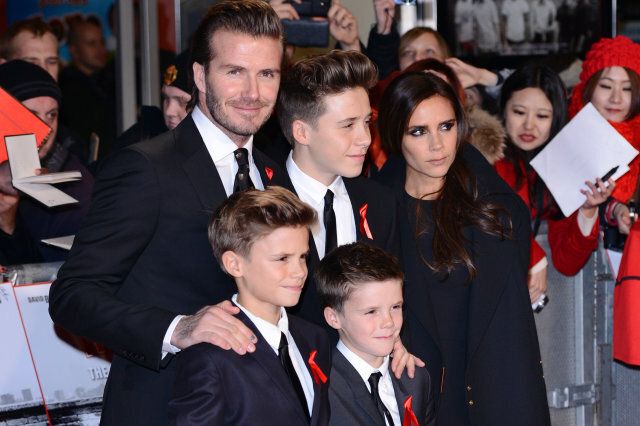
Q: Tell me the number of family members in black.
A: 5